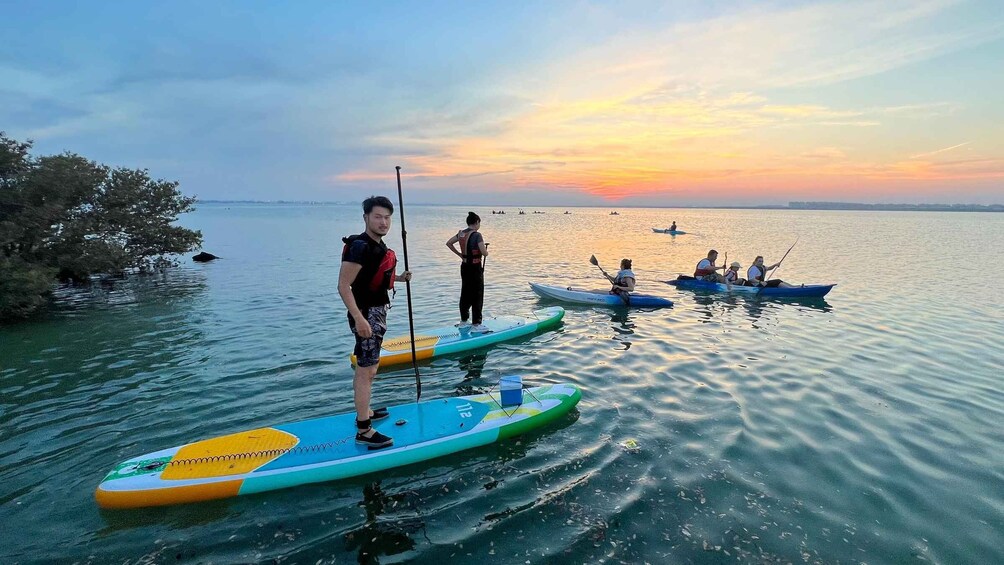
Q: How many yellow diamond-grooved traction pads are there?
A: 2